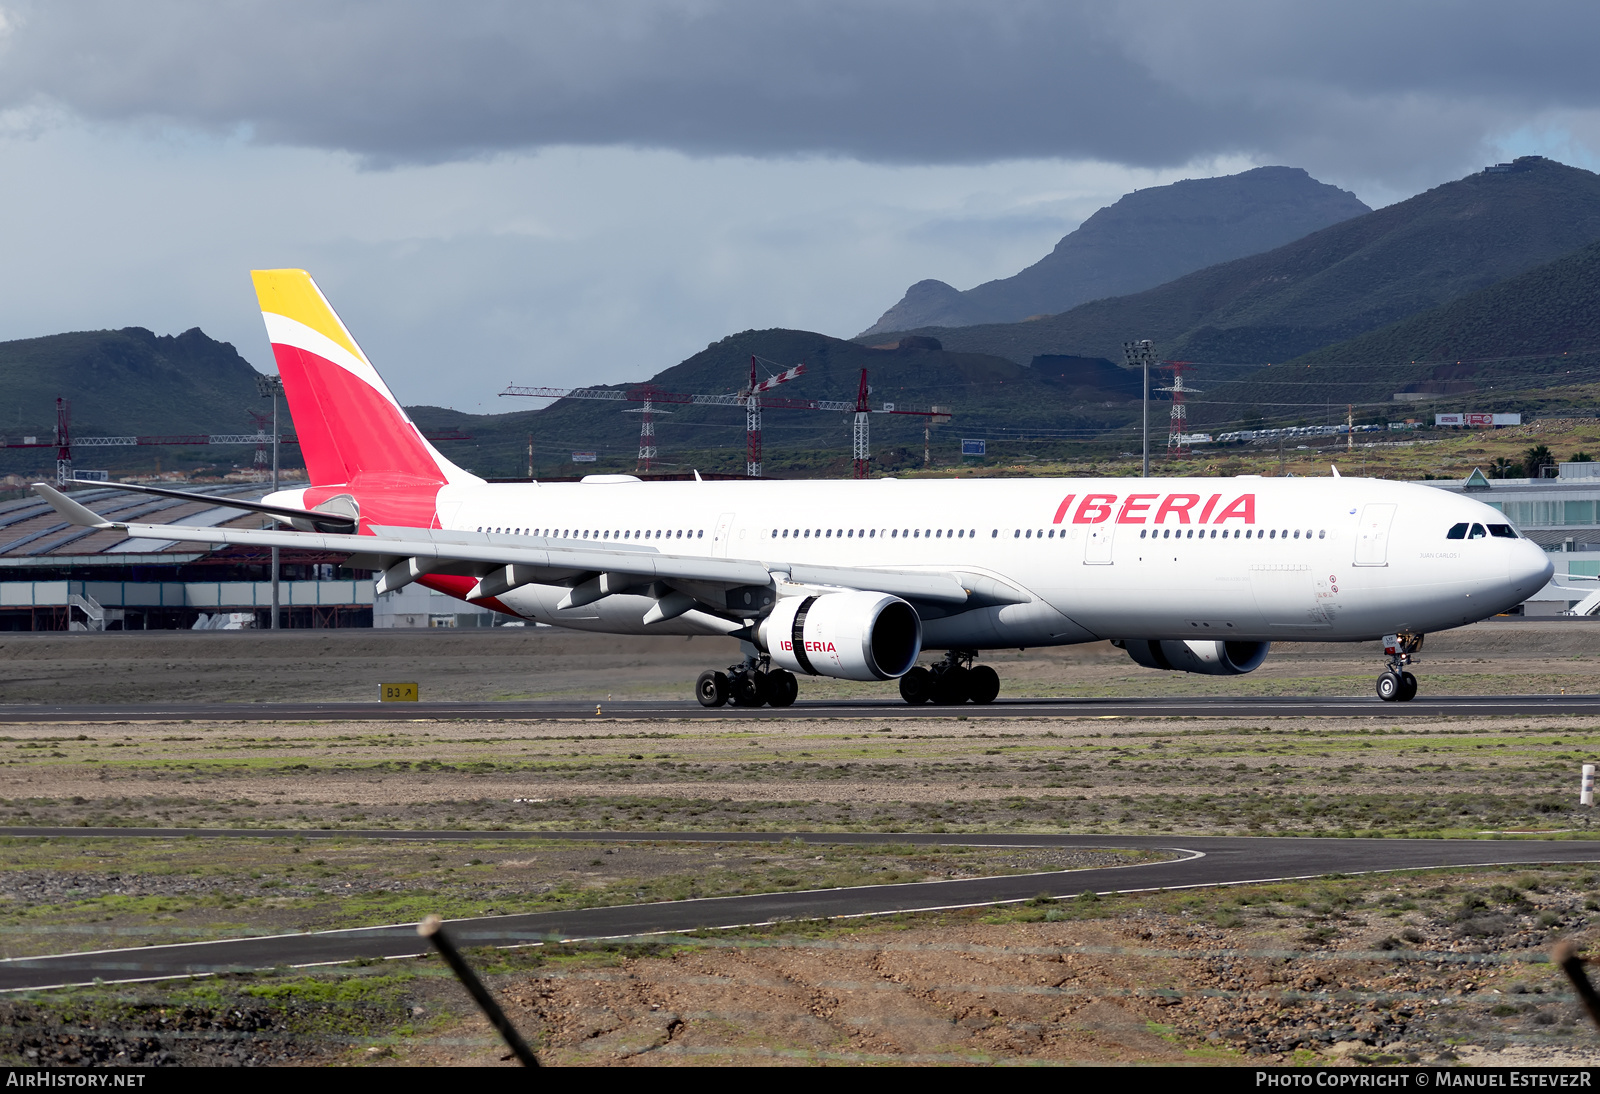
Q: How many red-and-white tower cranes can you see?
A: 3